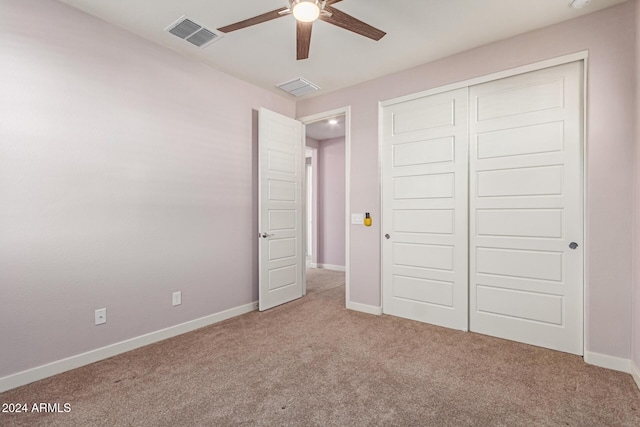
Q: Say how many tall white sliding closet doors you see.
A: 2